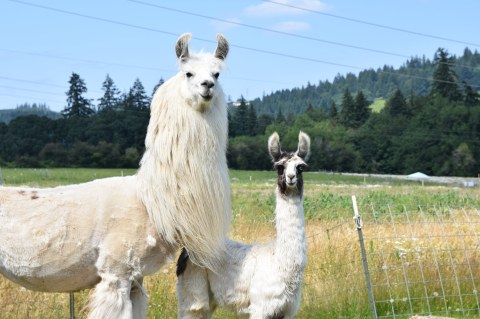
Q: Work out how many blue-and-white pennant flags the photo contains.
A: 0